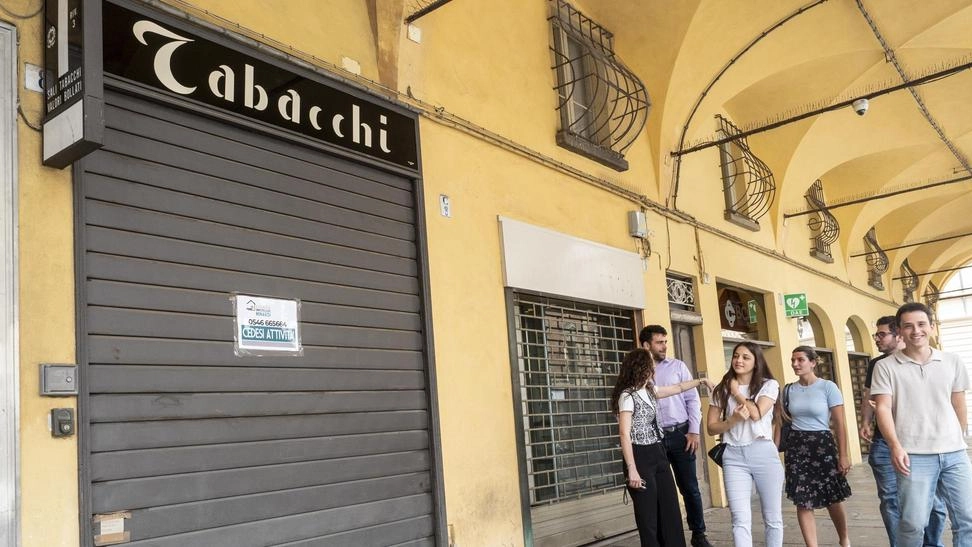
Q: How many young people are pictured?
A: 6